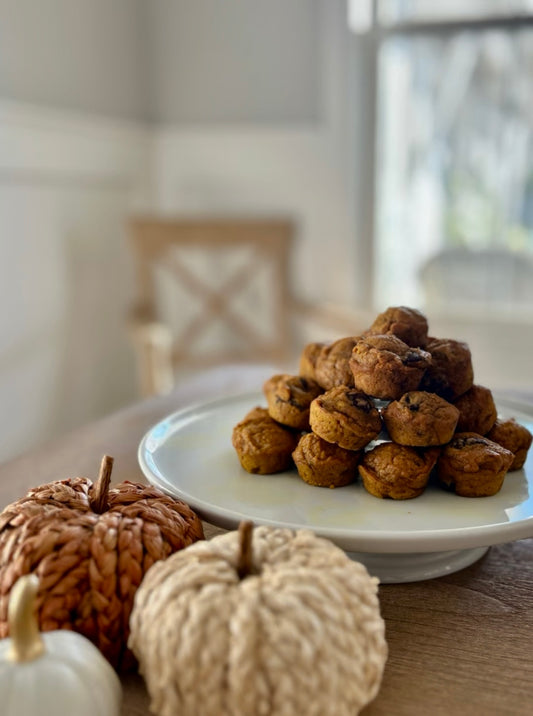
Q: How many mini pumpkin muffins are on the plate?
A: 15